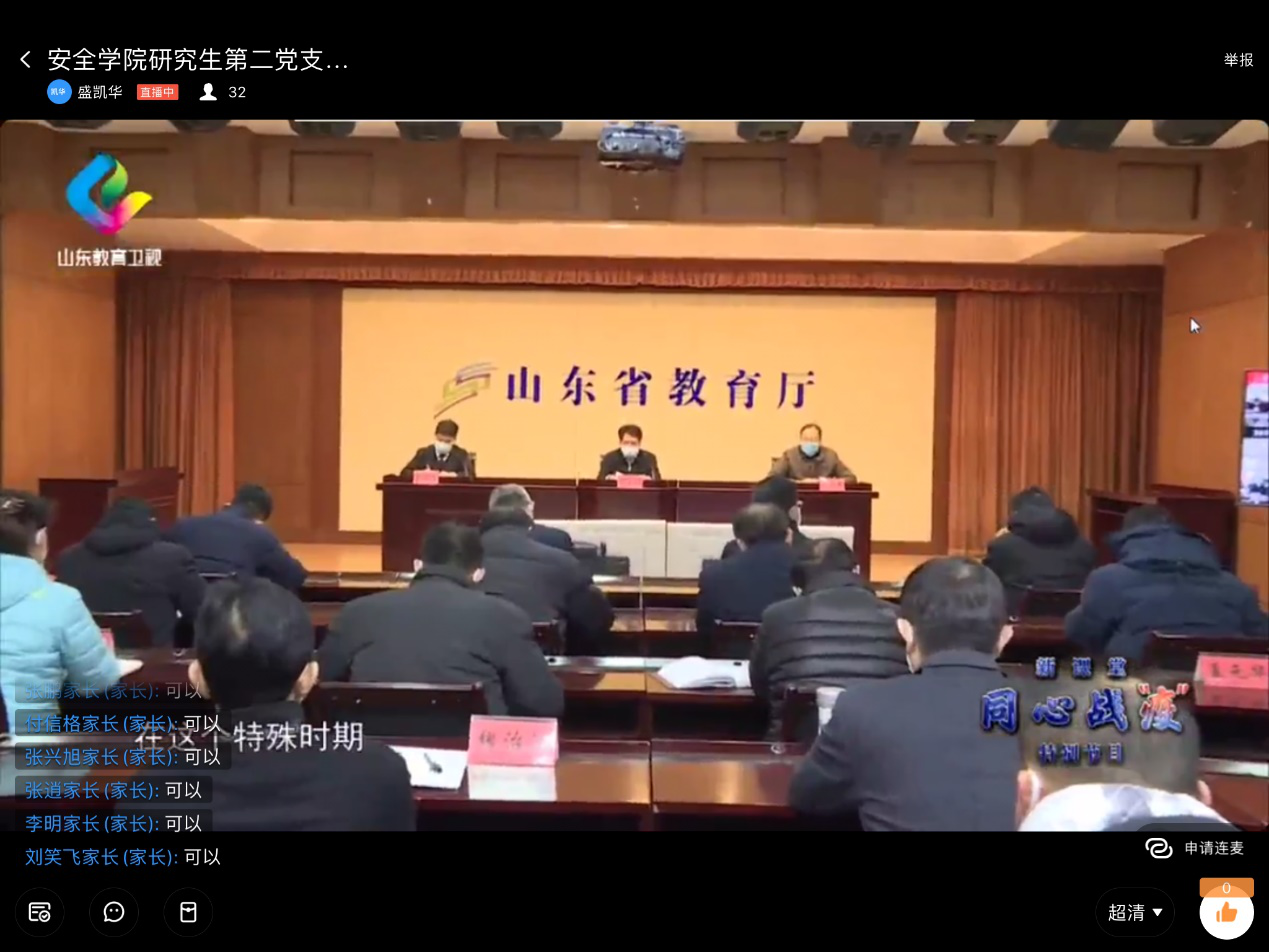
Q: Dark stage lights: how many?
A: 10